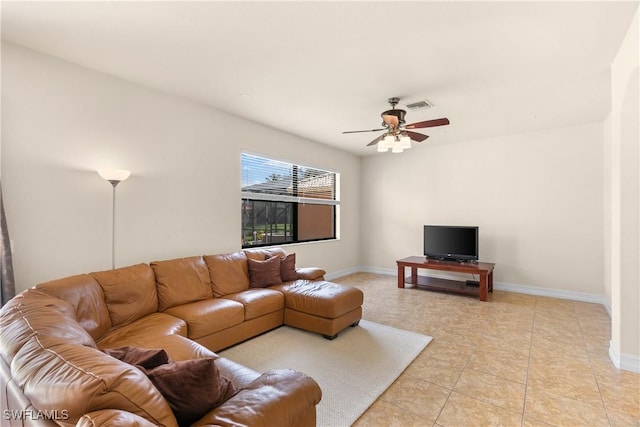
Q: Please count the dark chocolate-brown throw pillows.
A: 4